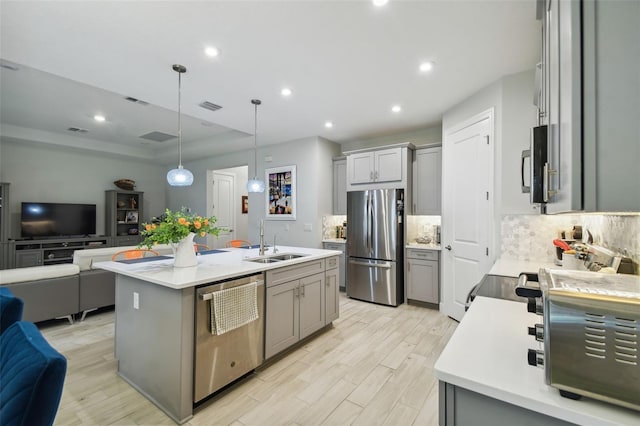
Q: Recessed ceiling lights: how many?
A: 7